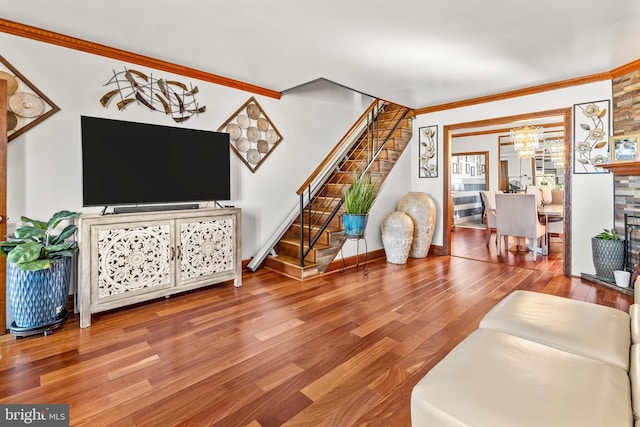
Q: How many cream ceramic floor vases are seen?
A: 2